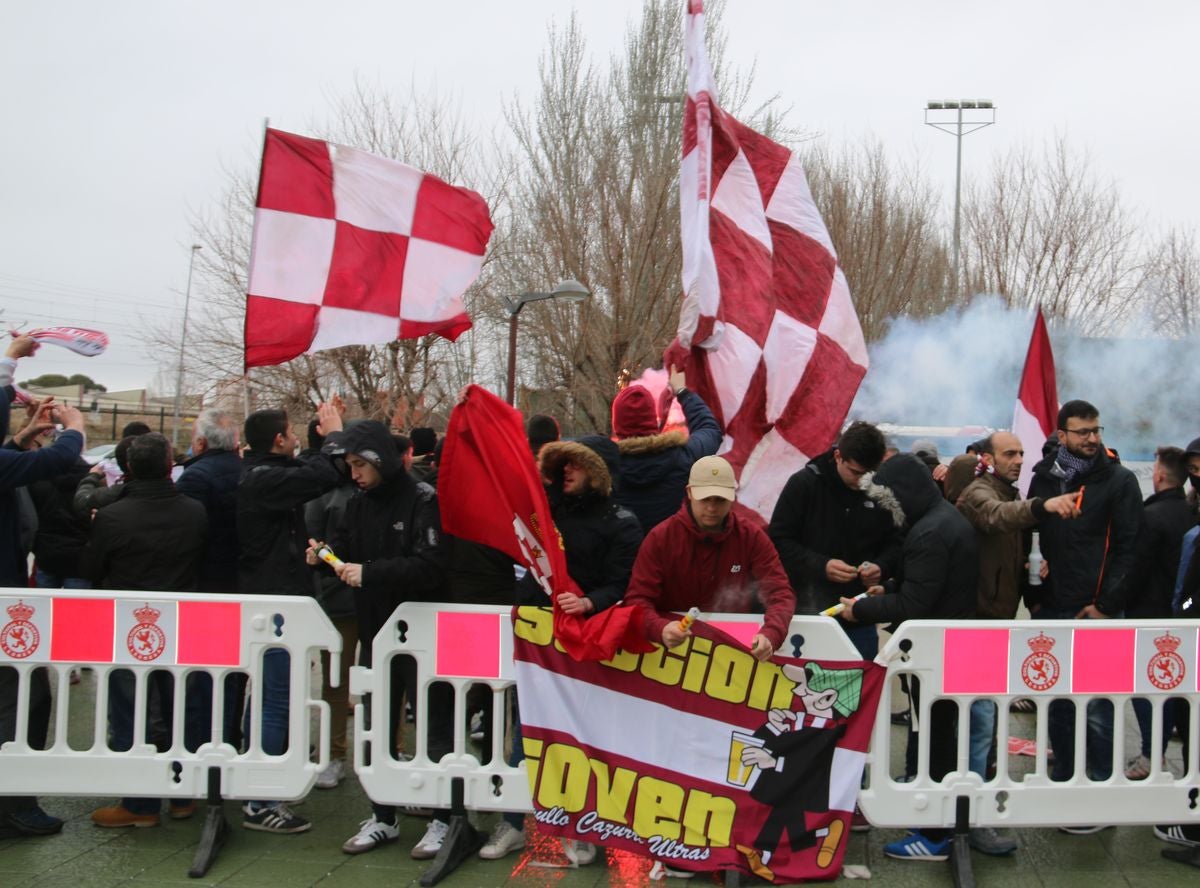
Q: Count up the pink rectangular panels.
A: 6